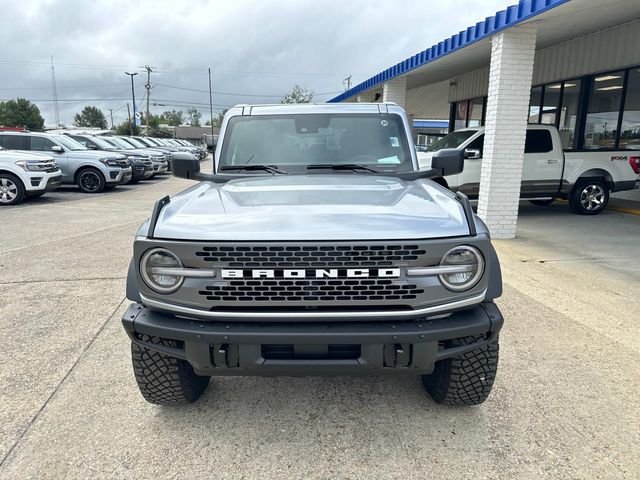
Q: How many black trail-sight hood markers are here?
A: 2